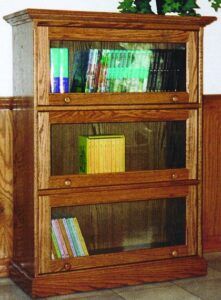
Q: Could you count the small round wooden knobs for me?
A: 6